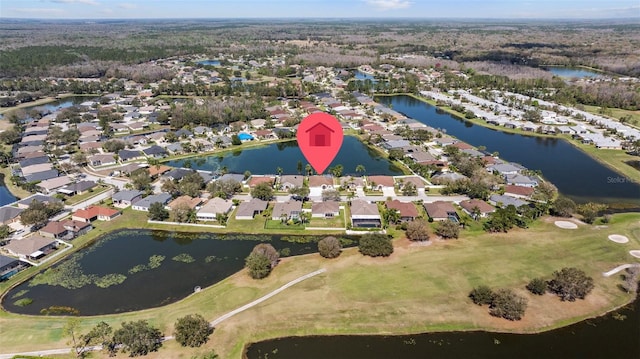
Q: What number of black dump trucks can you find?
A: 0